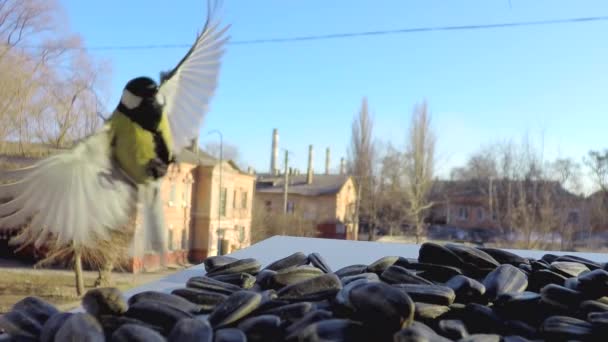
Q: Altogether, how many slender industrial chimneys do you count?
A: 4